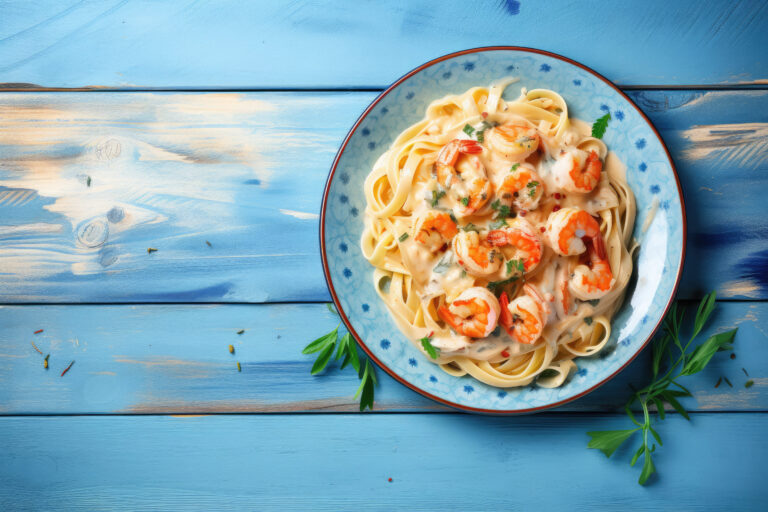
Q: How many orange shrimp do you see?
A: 11